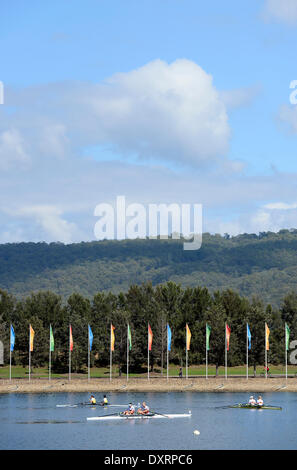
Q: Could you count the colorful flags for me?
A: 15